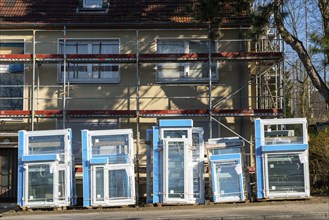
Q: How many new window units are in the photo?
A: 5